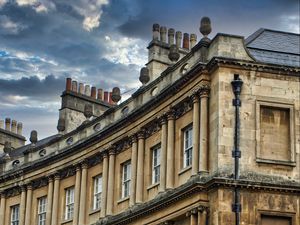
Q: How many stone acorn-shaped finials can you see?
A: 8